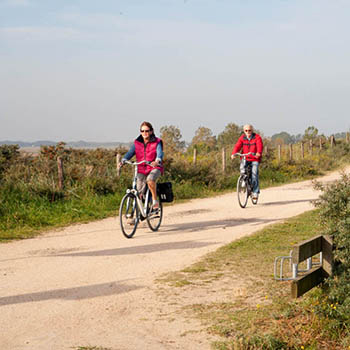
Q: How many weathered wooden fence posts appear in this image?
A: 12